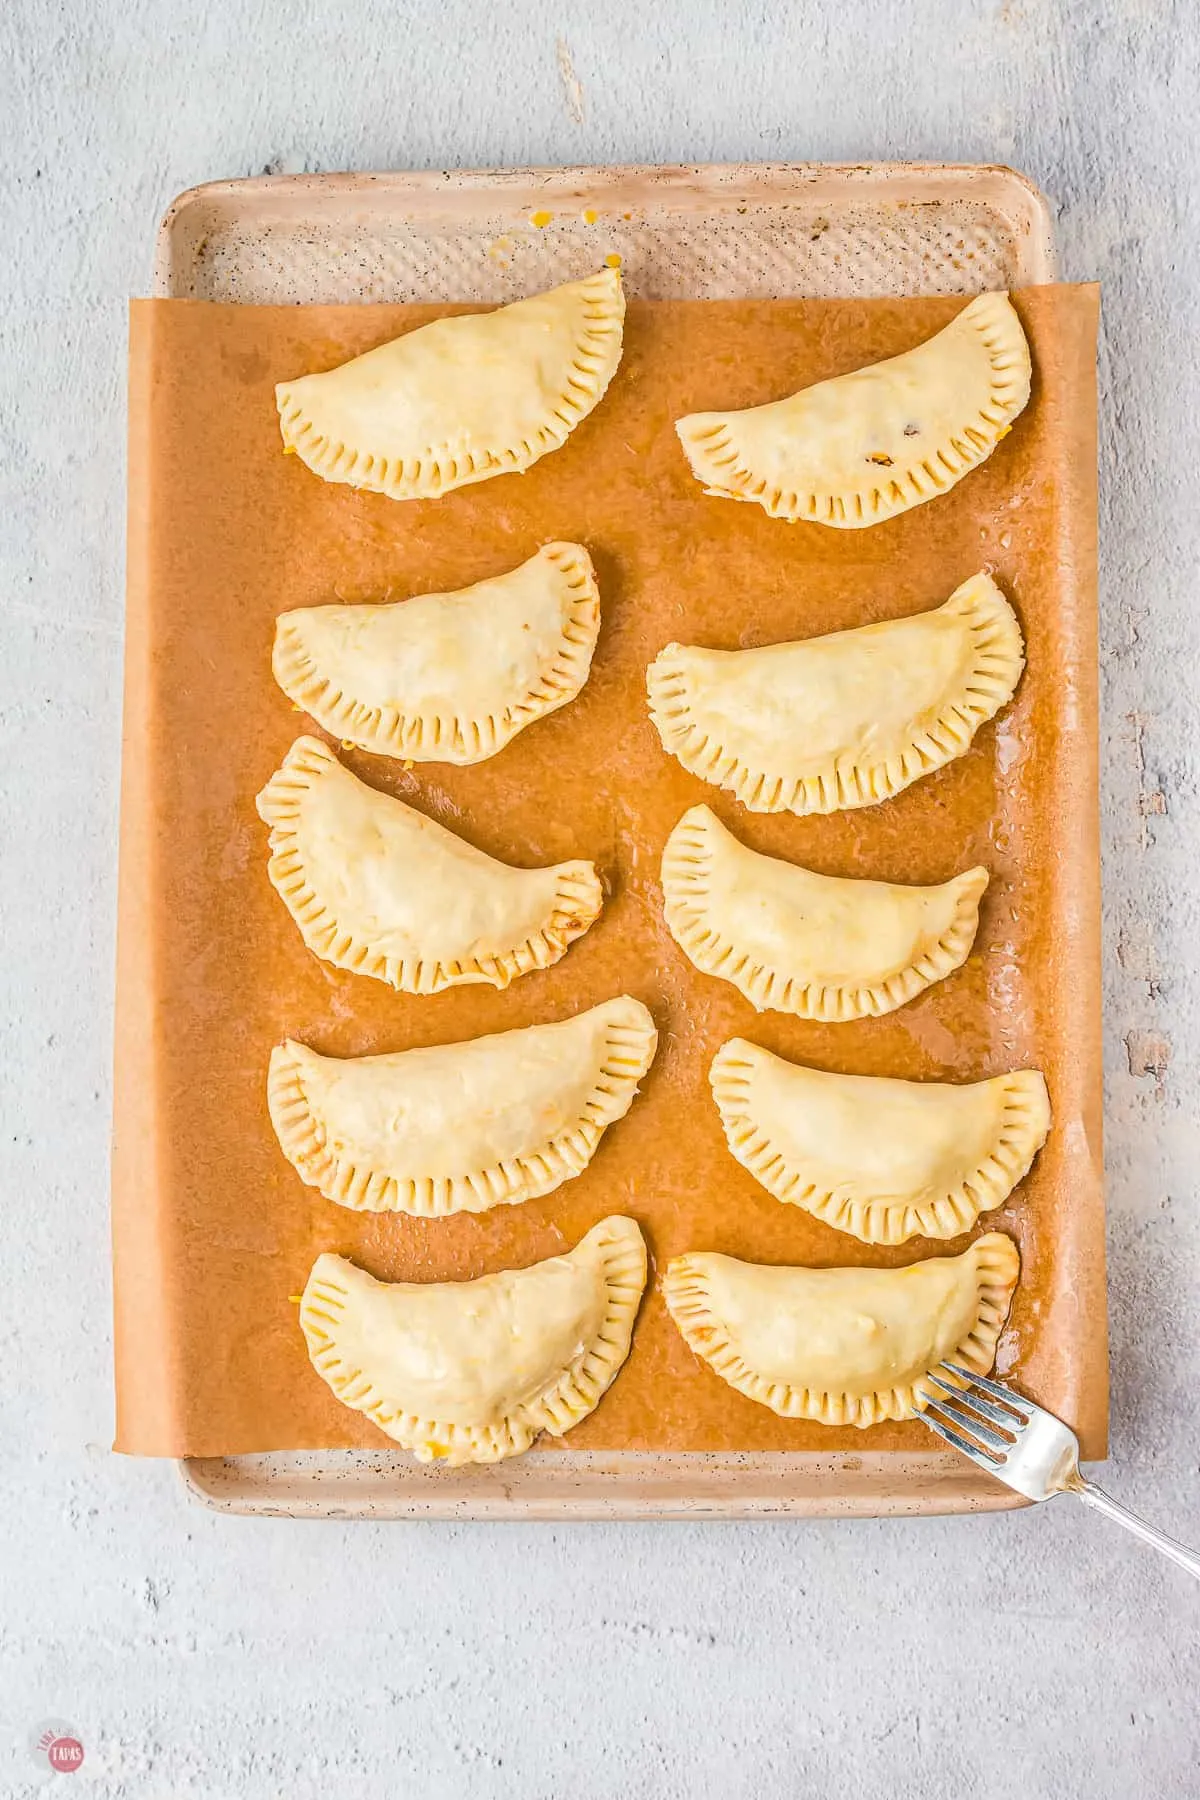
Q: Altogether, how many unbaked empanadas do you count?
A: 10